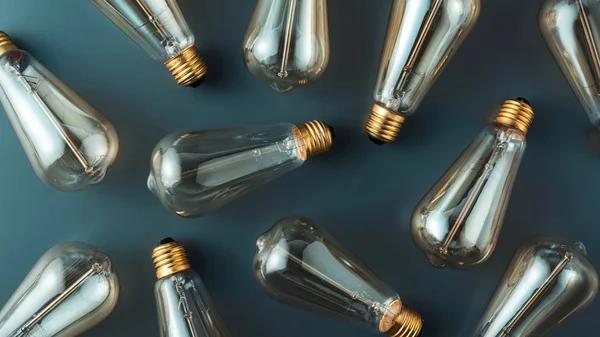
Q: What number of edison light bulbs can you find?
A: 11